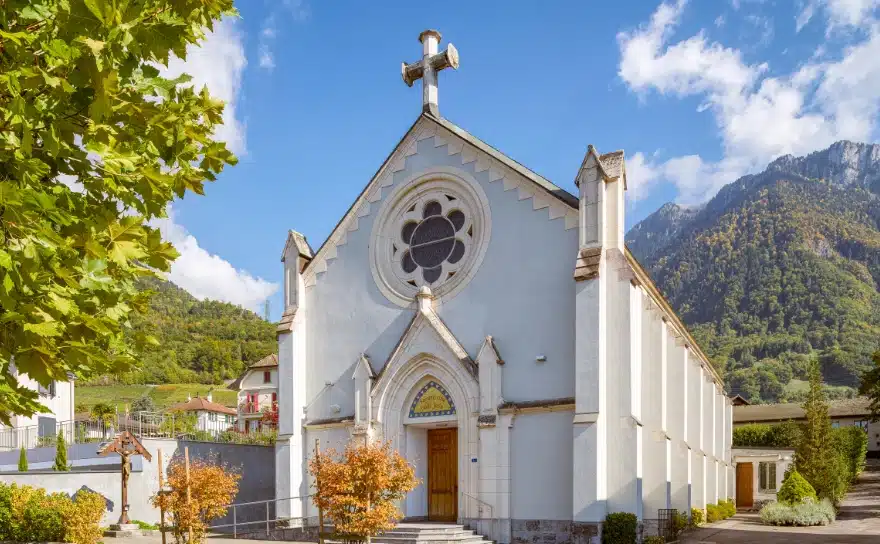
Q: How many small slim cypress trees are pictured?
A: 2